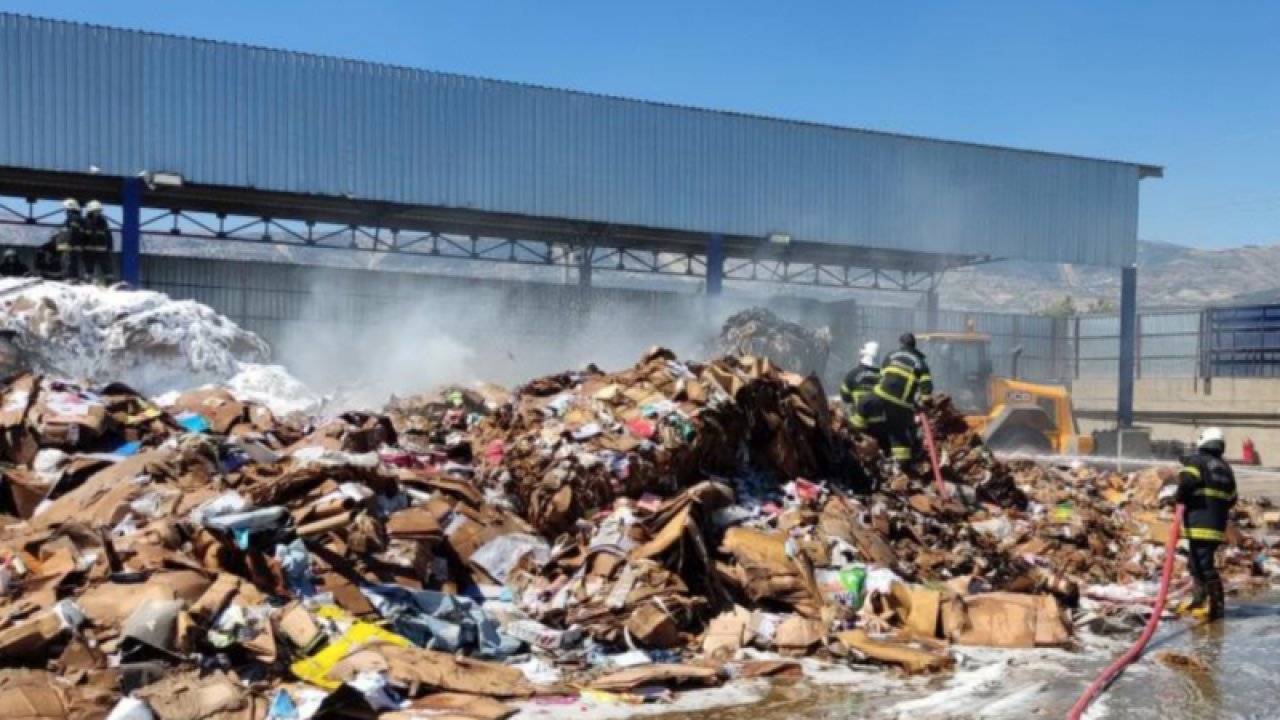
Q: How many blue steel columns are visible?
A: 3